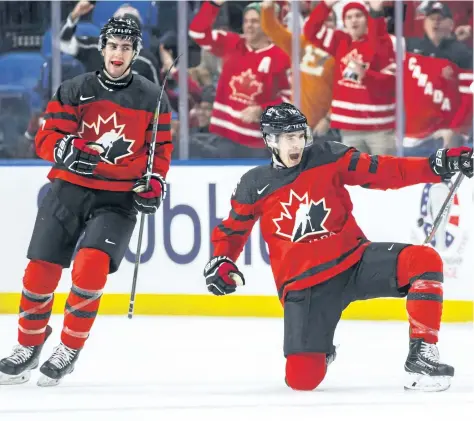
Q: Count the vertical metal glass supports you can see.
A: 4